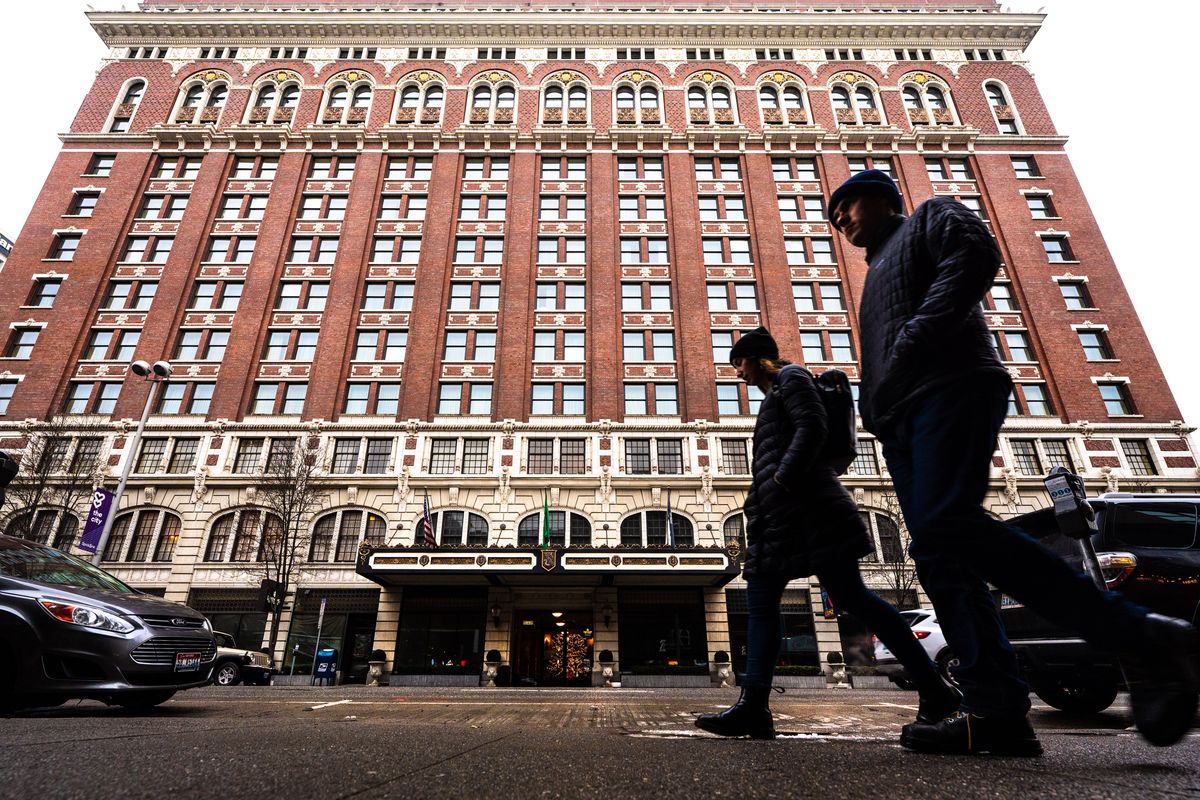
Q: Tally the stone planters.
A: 5